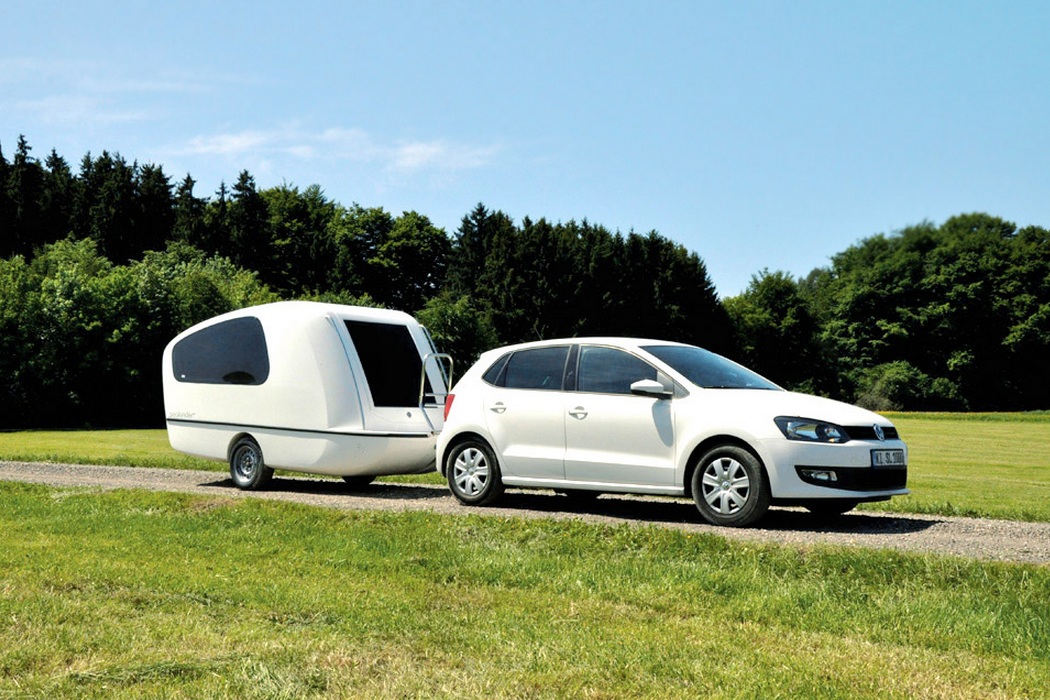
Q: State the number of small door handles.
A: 2